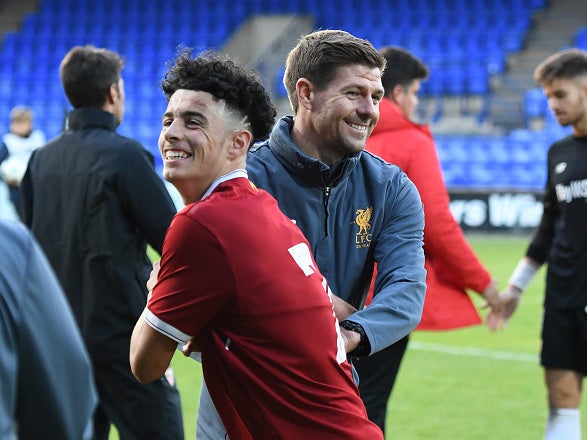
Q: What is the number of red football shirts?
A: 1